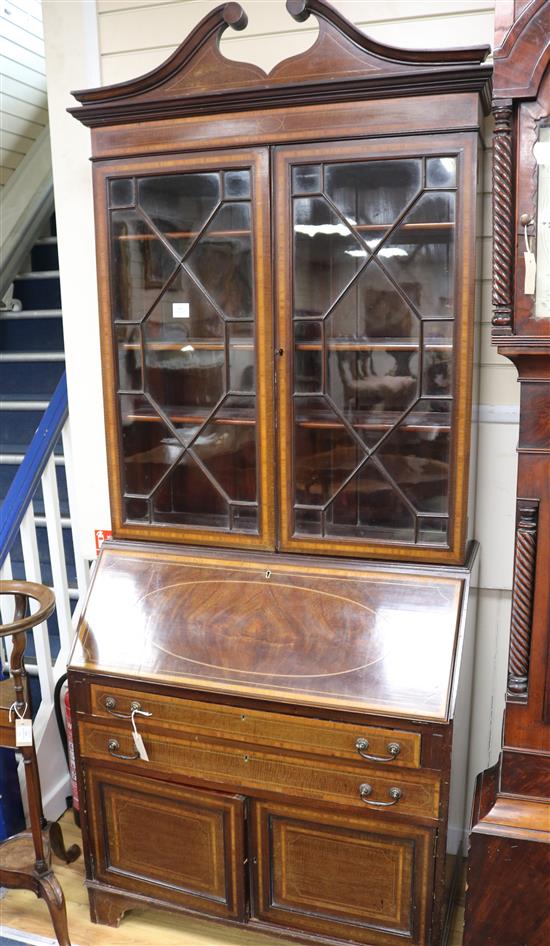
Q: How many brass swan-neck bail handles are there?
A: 4